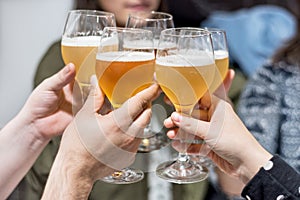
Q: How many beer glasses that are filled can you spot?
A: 5